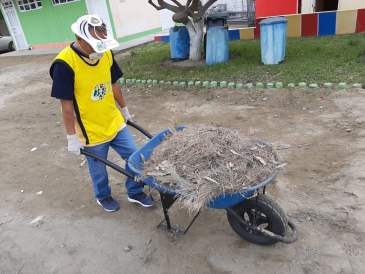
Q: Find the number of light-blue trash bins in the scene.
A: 3